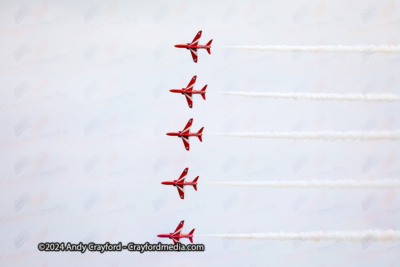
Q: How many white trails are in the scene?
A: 5